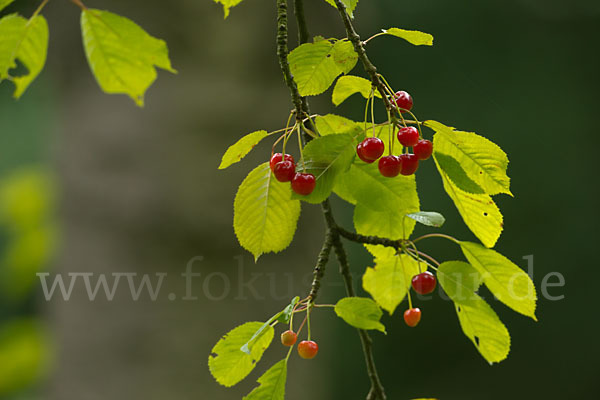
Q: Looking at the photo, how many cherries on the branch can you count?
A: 14